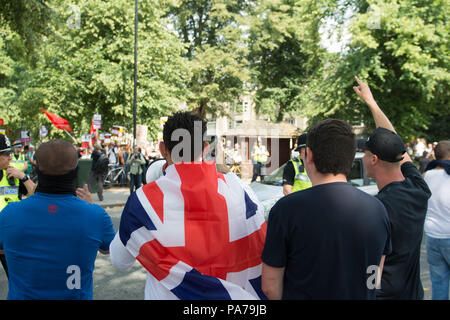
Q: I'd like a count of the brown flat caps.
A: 0